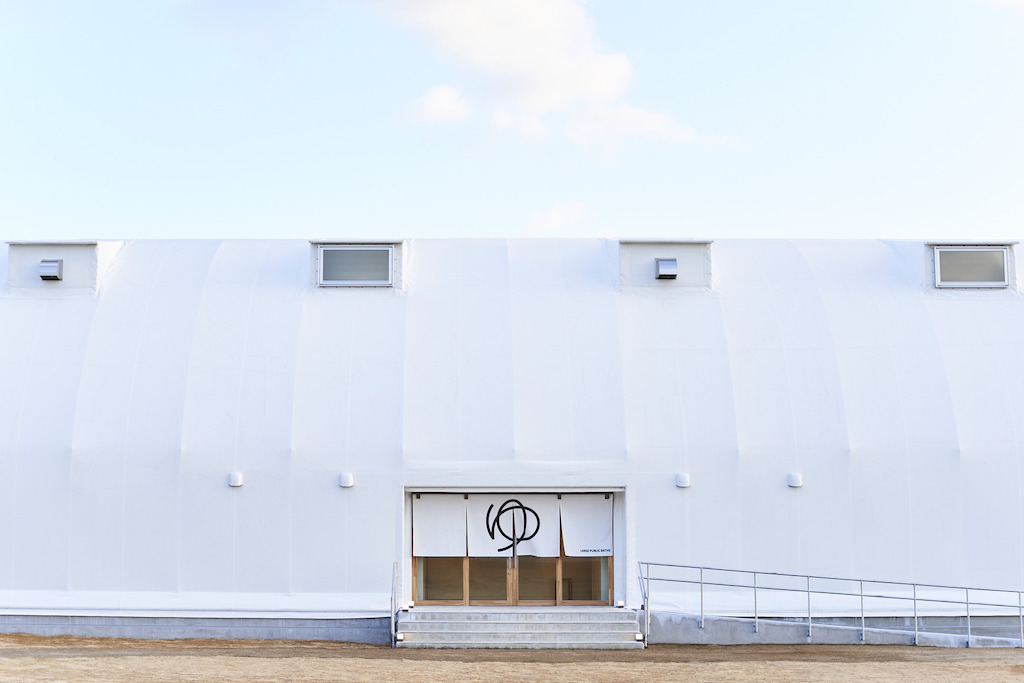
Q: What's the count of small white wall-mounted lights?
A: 4